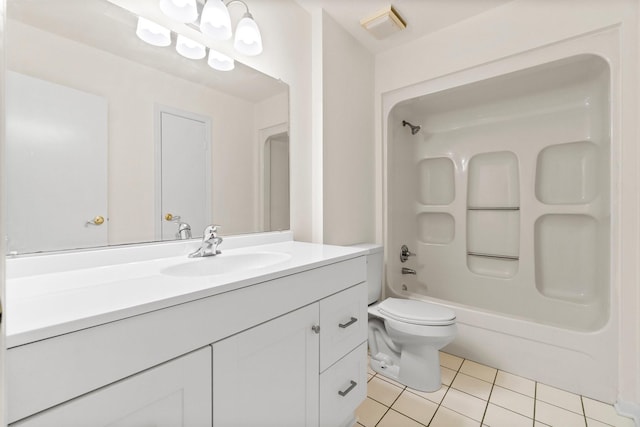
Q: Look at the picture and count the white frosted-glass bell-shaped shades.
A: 3